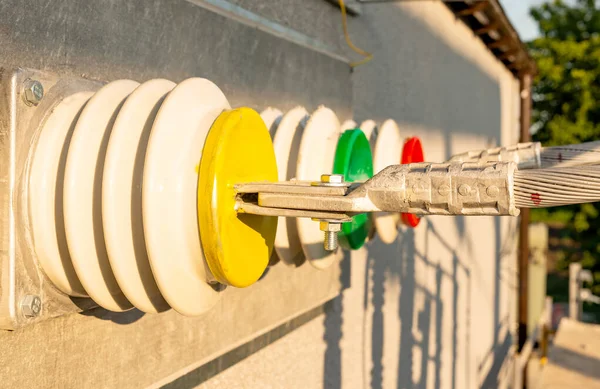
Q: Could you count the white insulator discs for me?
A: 10